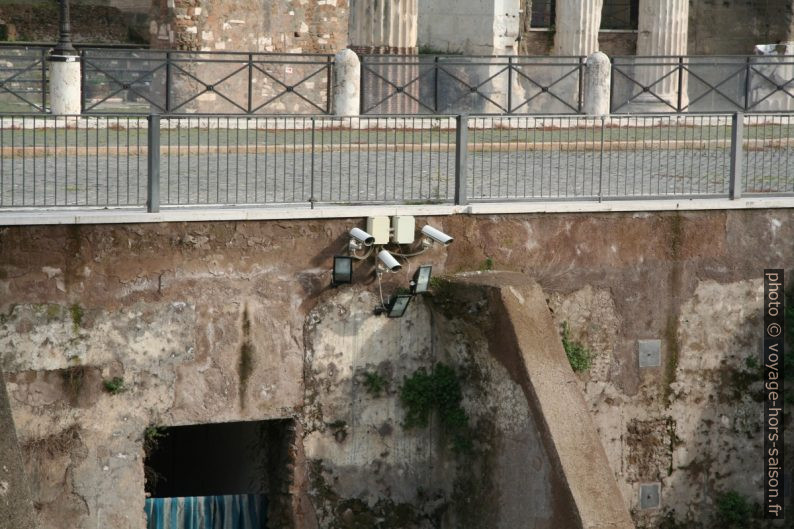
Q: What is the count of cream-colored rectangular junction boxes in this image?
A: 2